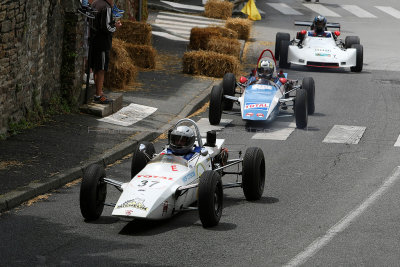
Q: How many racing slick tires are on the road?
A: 12